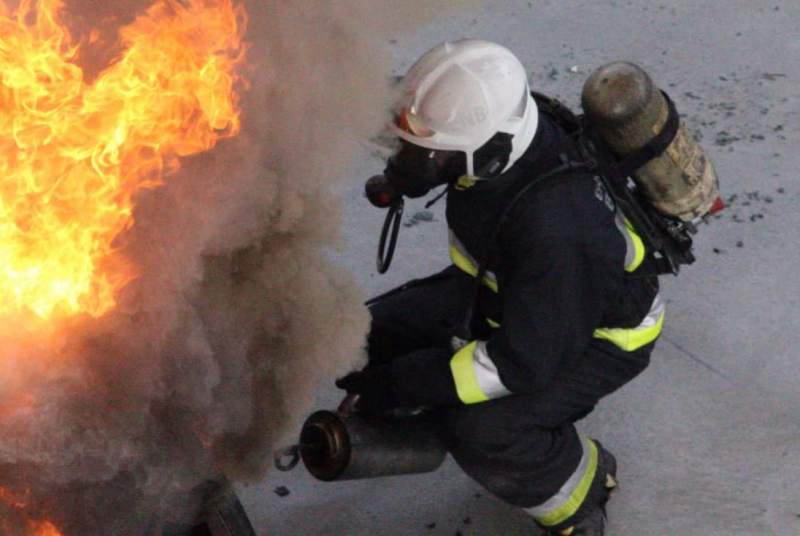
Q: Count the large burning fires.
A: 1